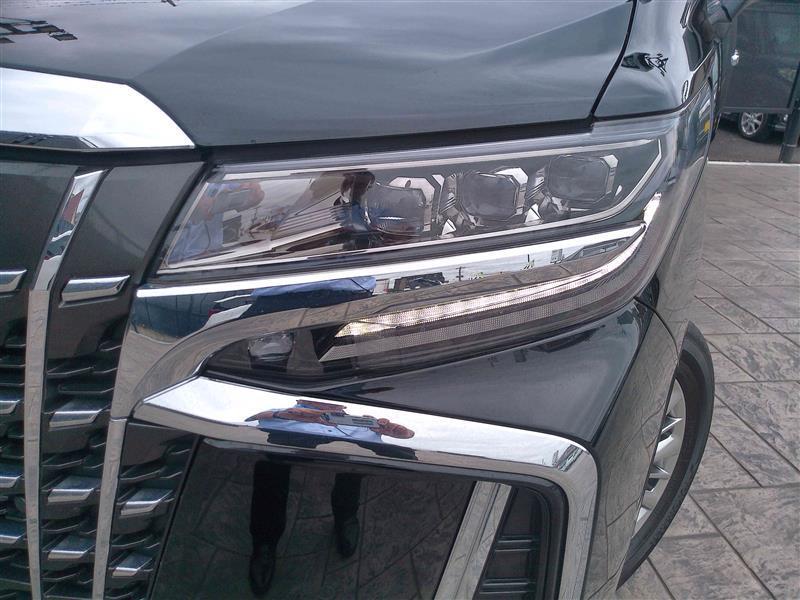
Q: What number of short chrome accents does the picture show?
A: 10